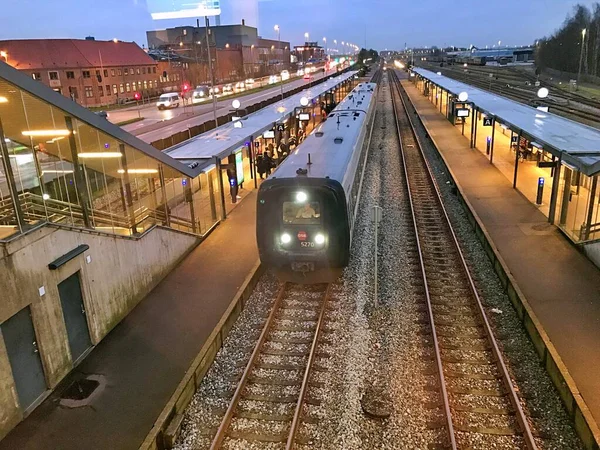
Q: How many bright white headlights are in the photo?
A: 3